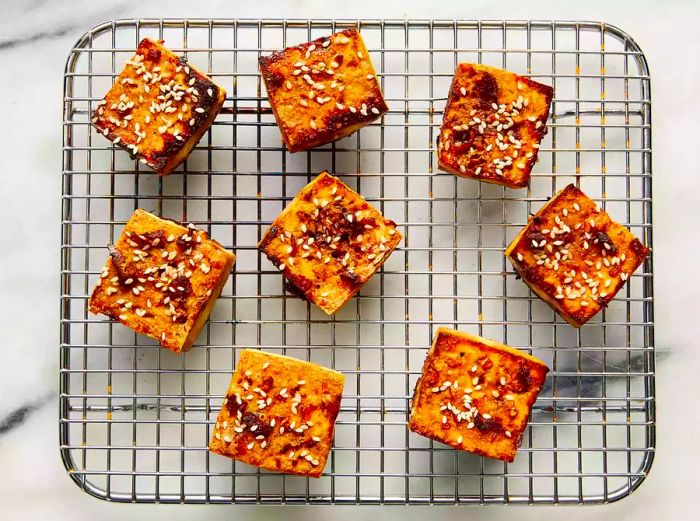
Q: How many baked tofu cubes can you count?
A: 8